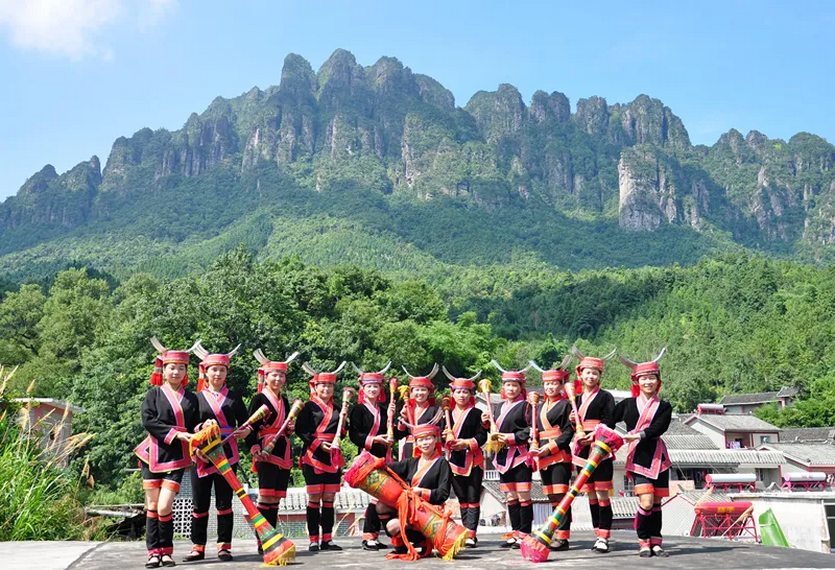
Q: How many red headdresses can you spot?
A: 12